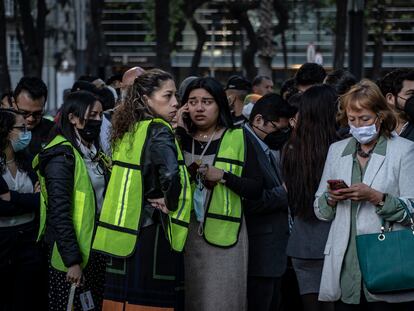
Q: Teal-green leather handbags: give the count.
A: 1